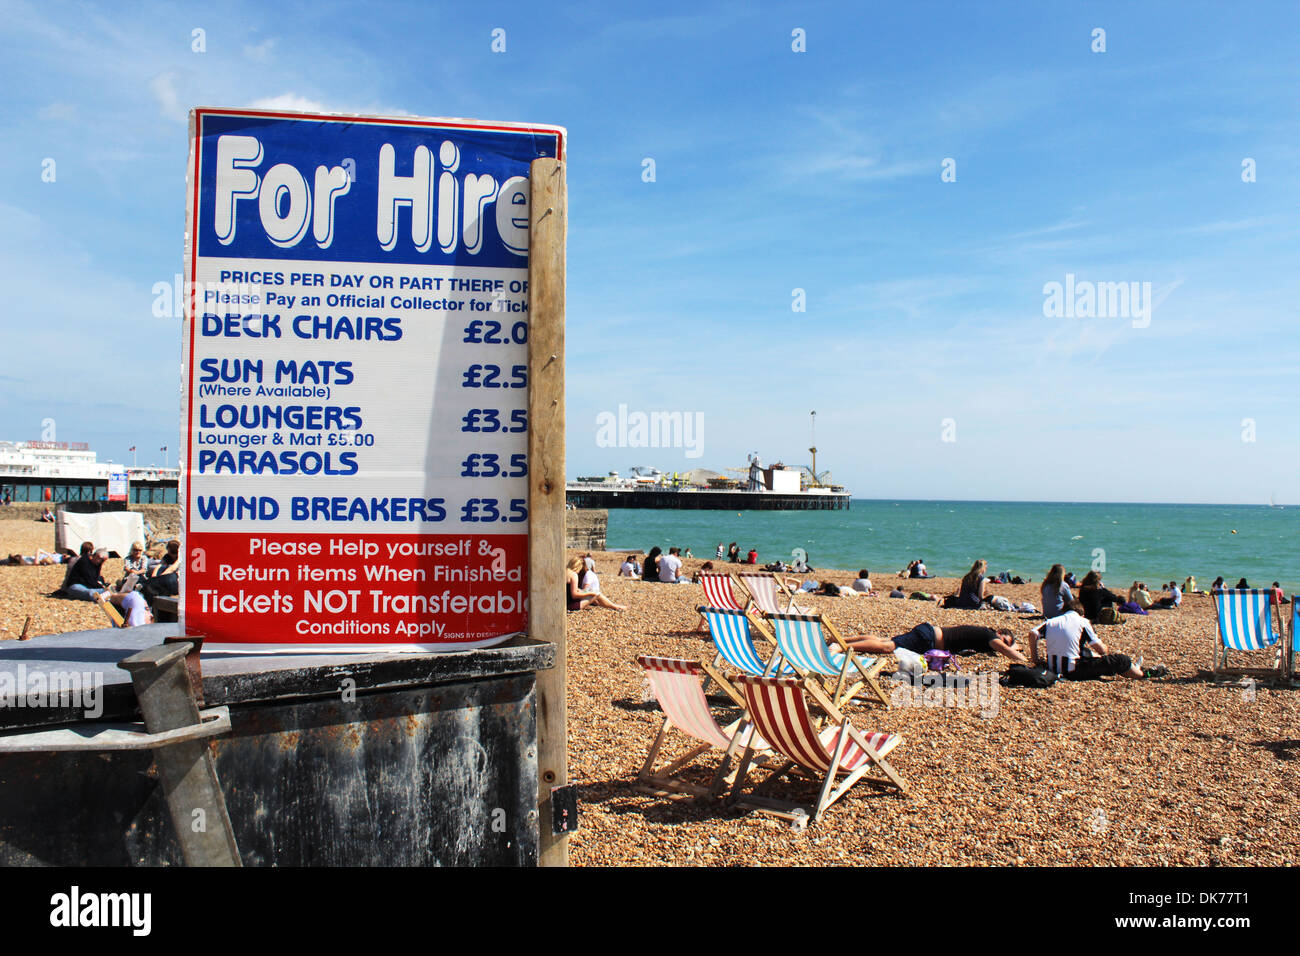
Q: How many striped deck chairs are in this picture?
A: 8